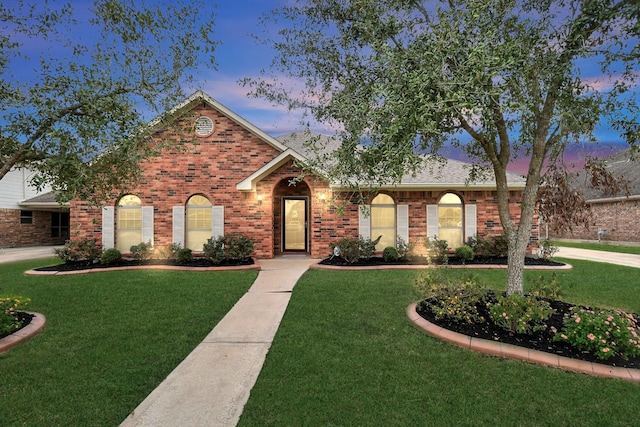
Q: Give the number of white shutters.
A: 8